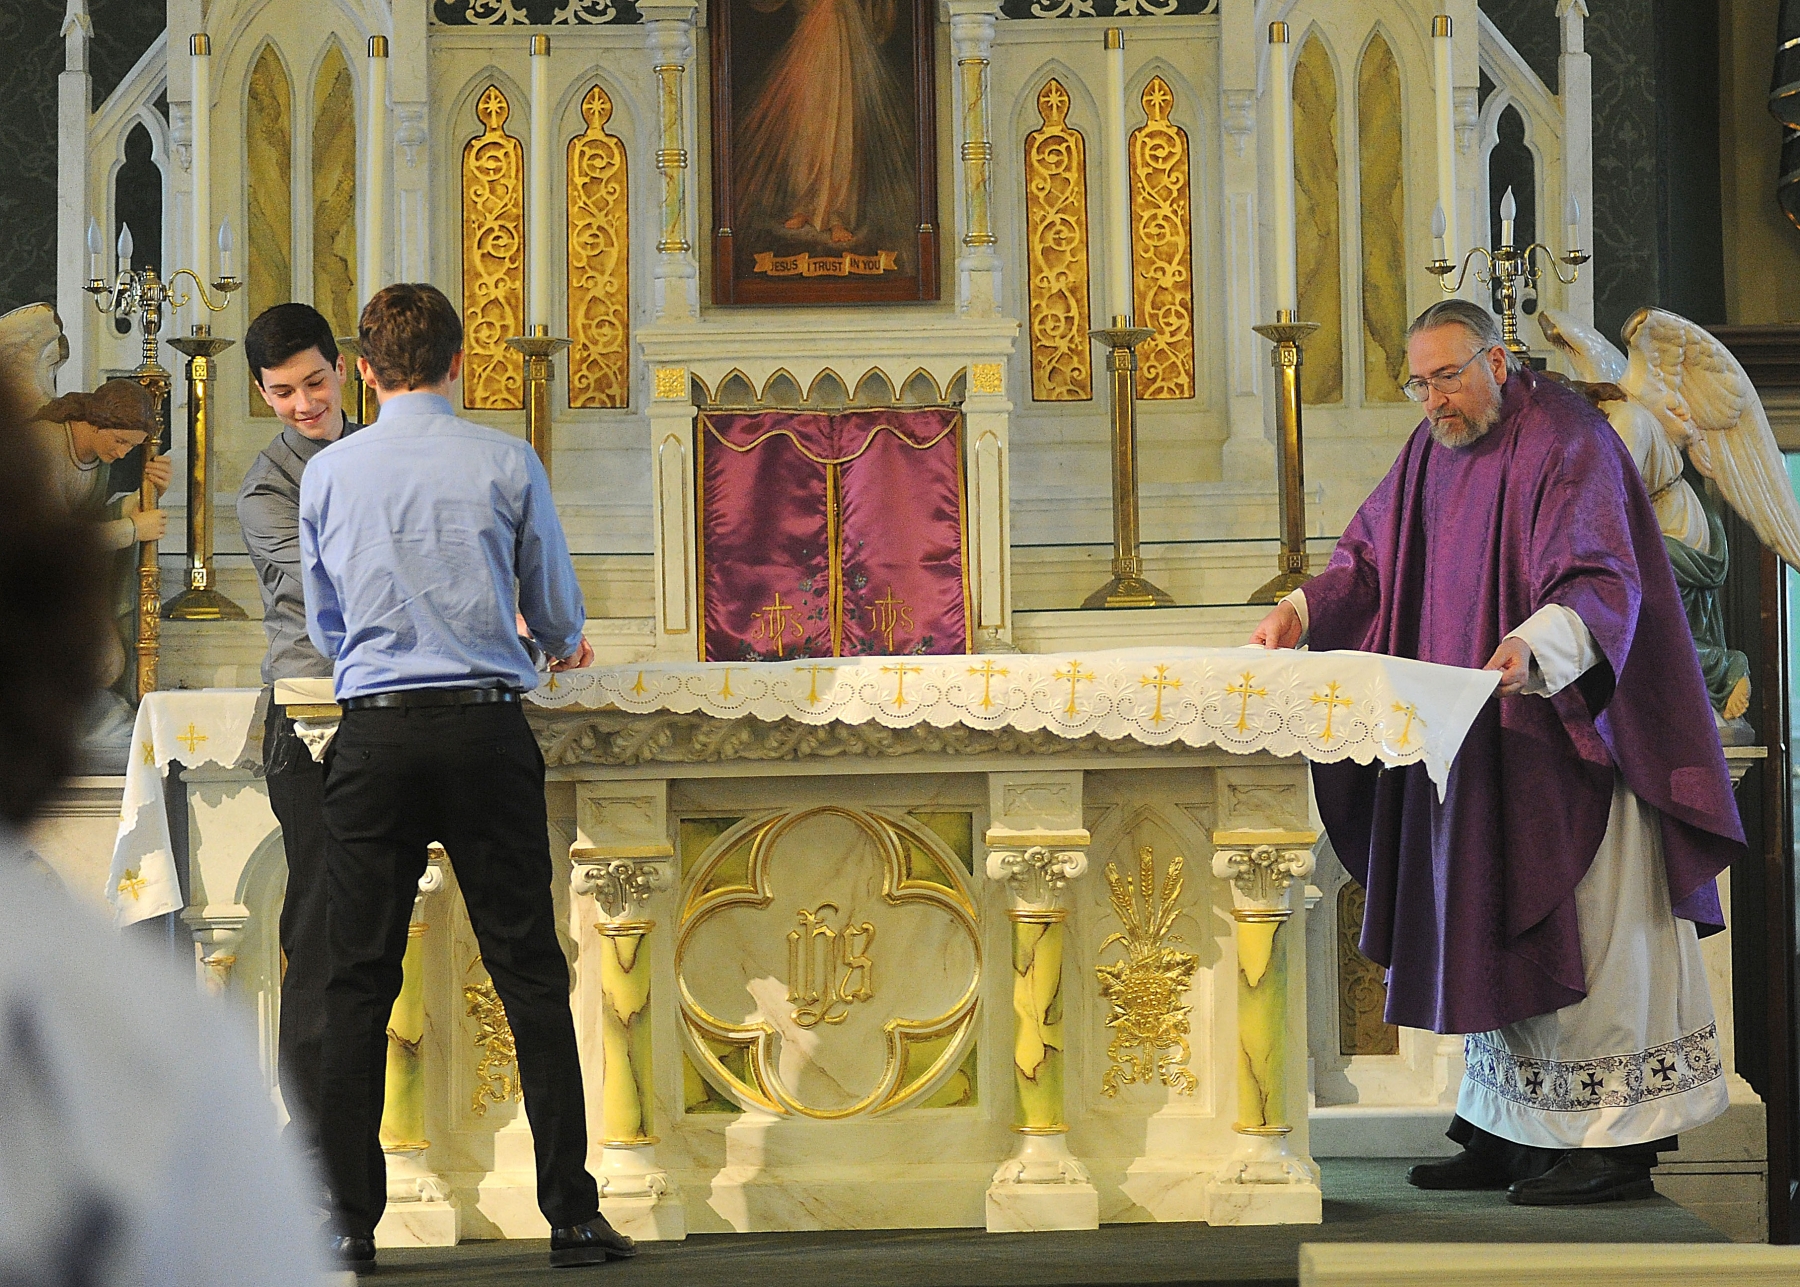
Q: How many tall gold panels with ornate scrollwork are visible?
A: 4